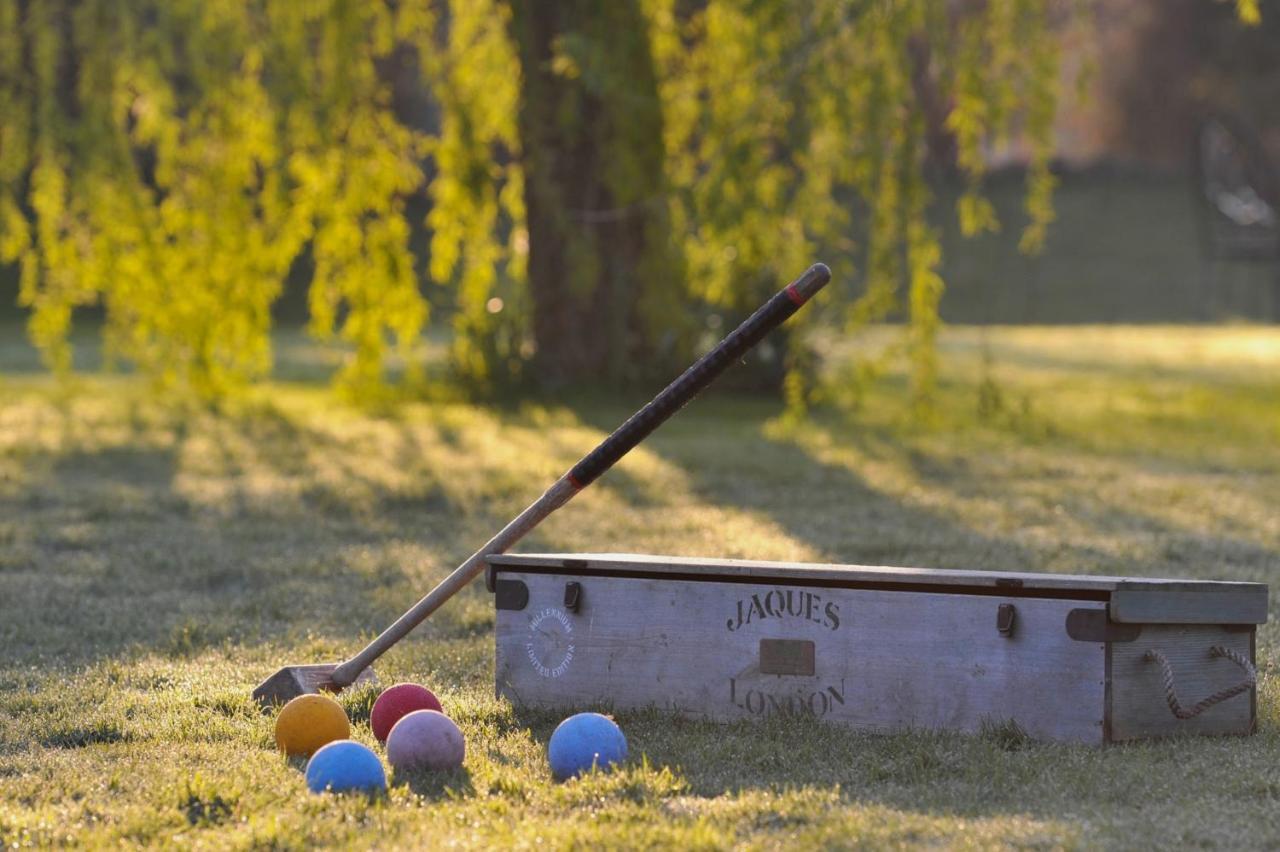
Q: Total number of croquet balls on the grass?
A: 5